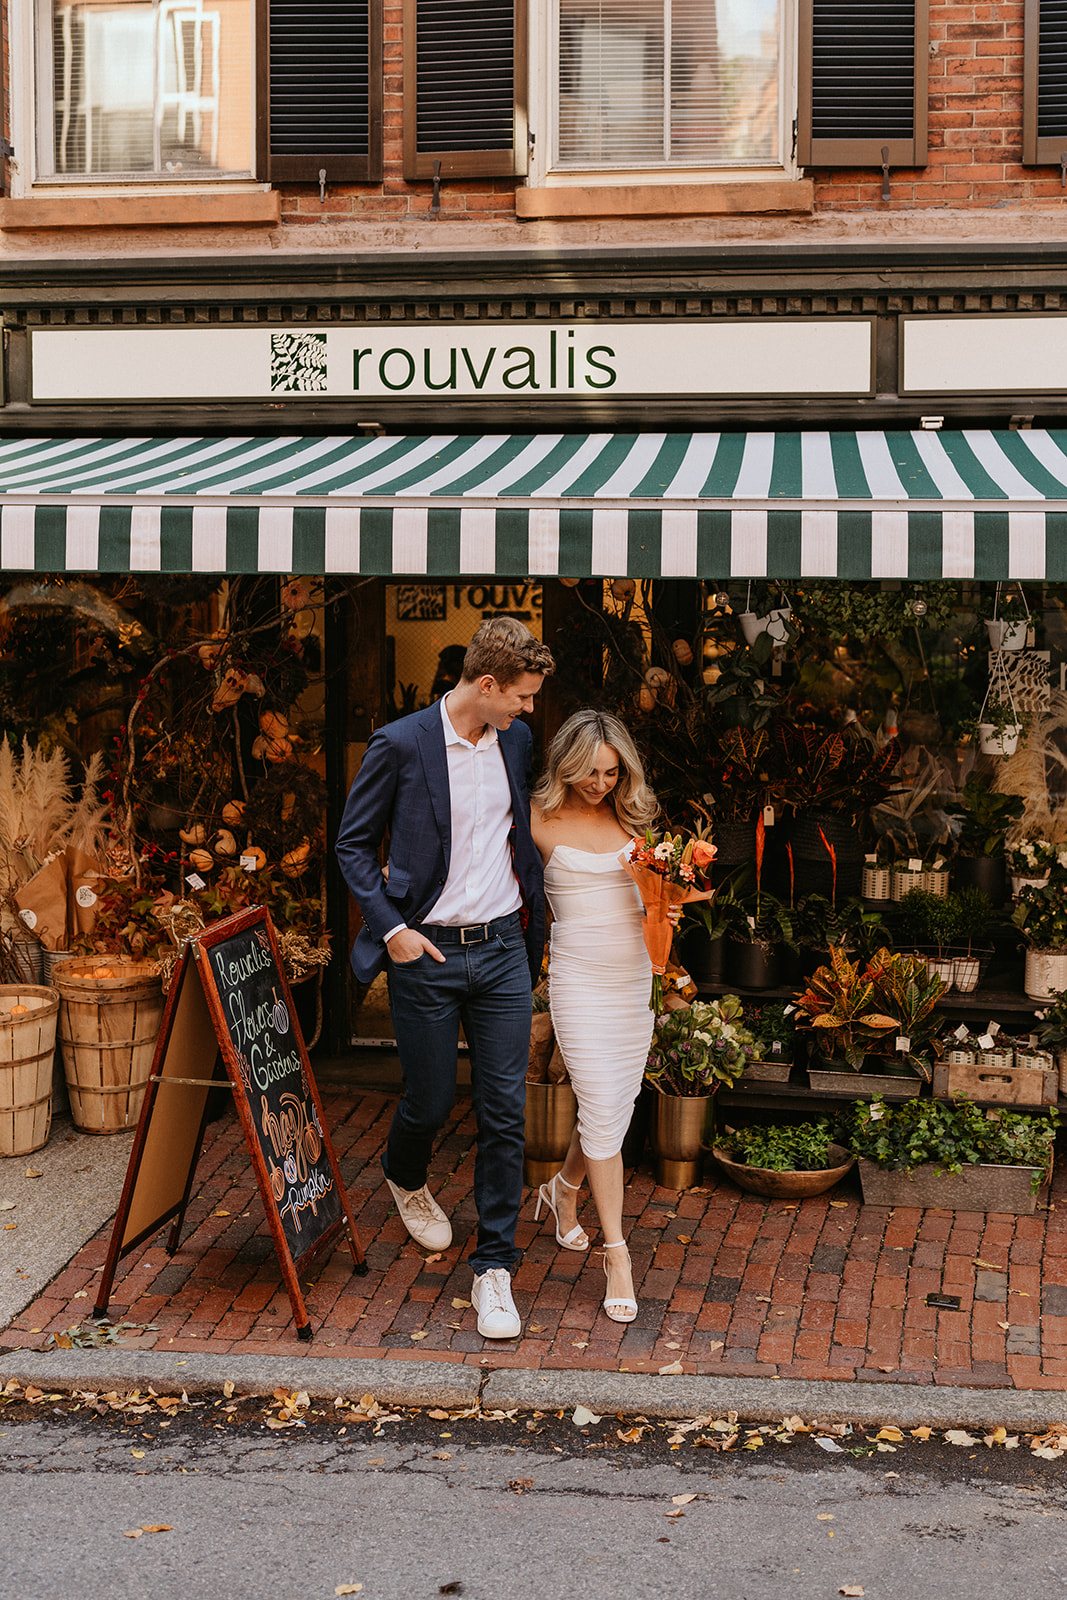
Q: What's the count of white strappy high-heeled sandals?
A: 2